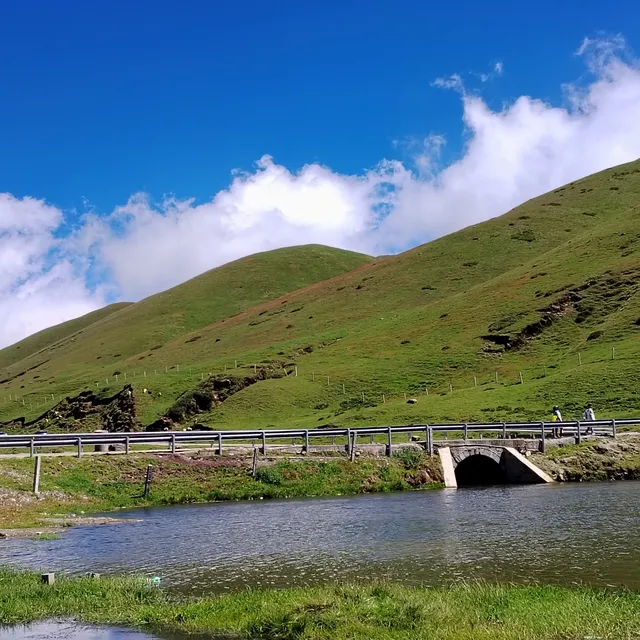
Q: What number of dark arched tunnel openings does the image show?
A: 1